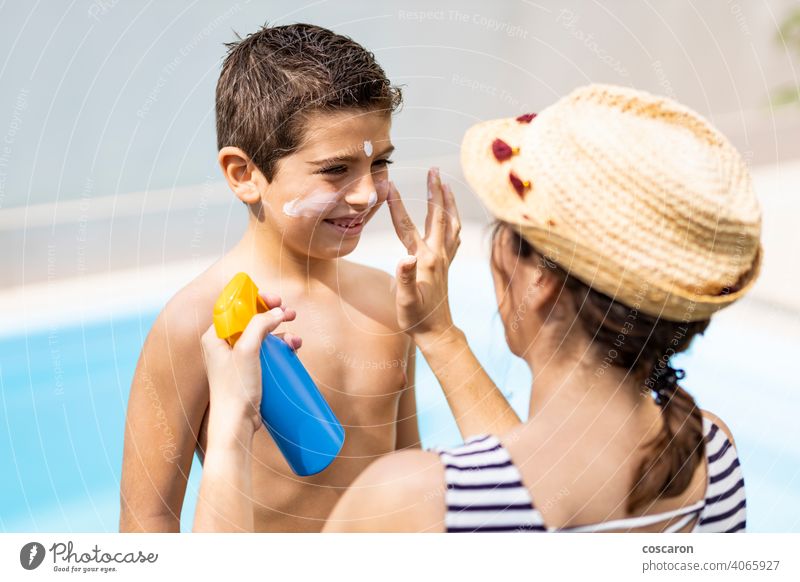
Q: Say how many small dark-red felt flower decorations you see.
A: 3